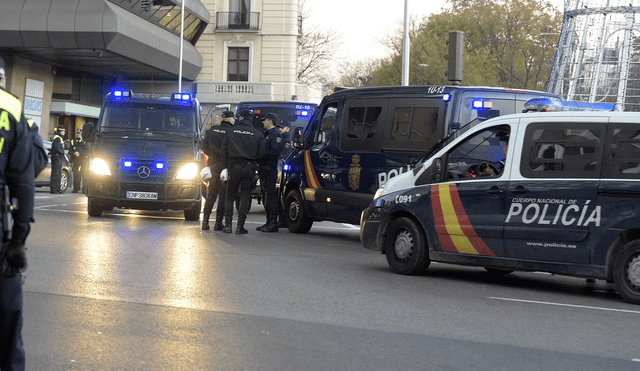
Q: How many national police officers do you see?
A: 4